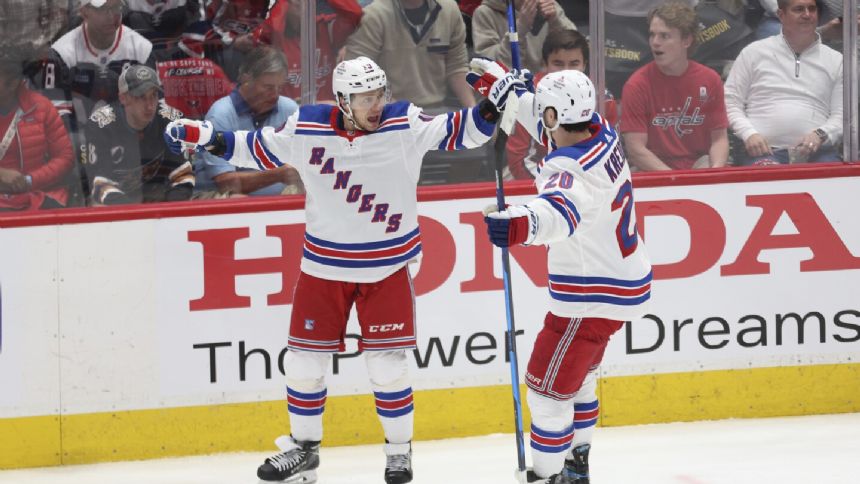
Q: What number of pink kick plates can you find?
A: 0